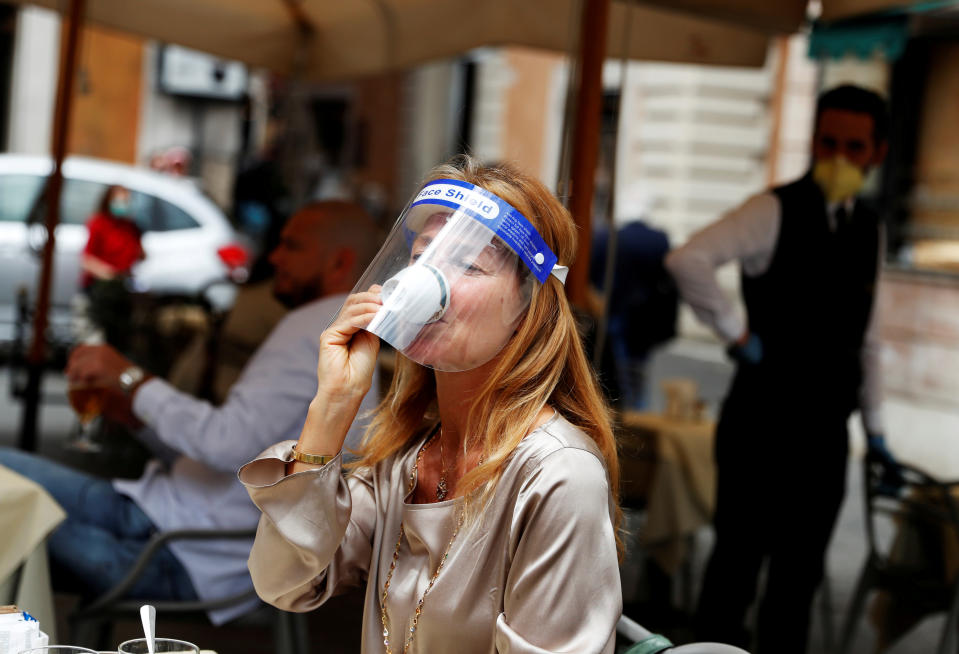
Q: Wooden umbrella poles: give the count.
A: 2